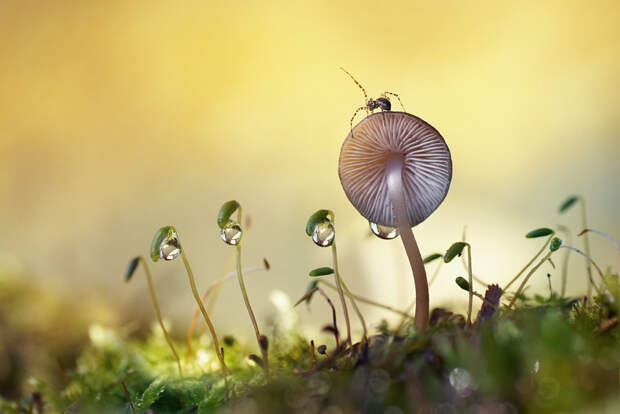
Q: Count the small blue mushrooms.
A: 0